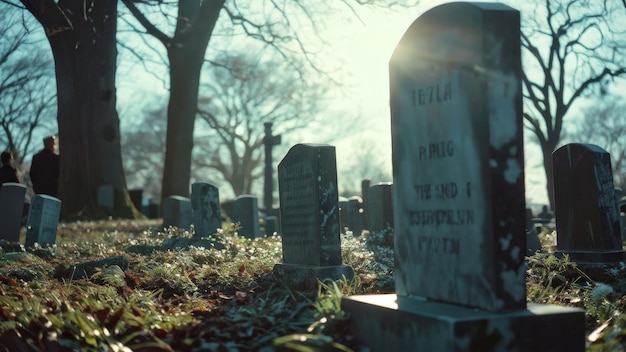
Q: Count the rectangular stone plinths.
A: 3